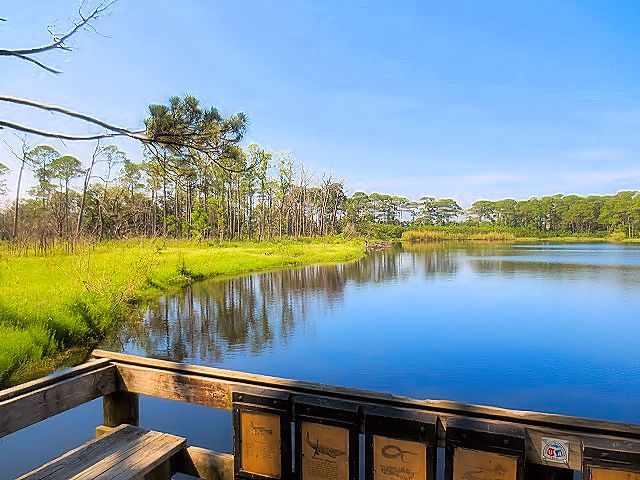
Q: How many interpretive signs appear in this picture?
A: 5